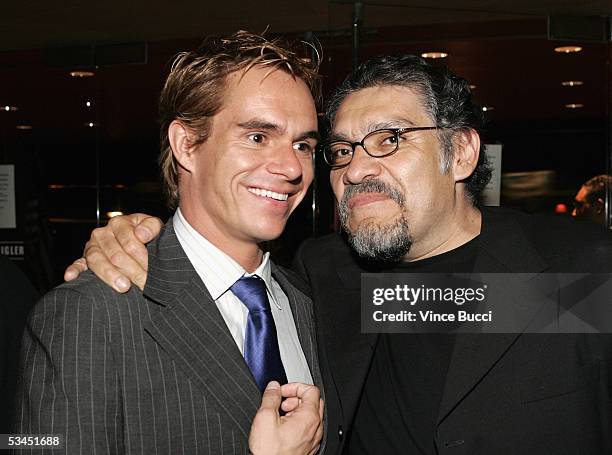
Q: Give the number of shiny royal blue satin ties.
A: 1